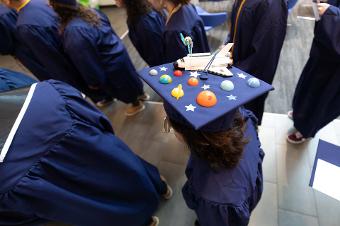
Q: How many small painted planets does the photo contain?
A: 8